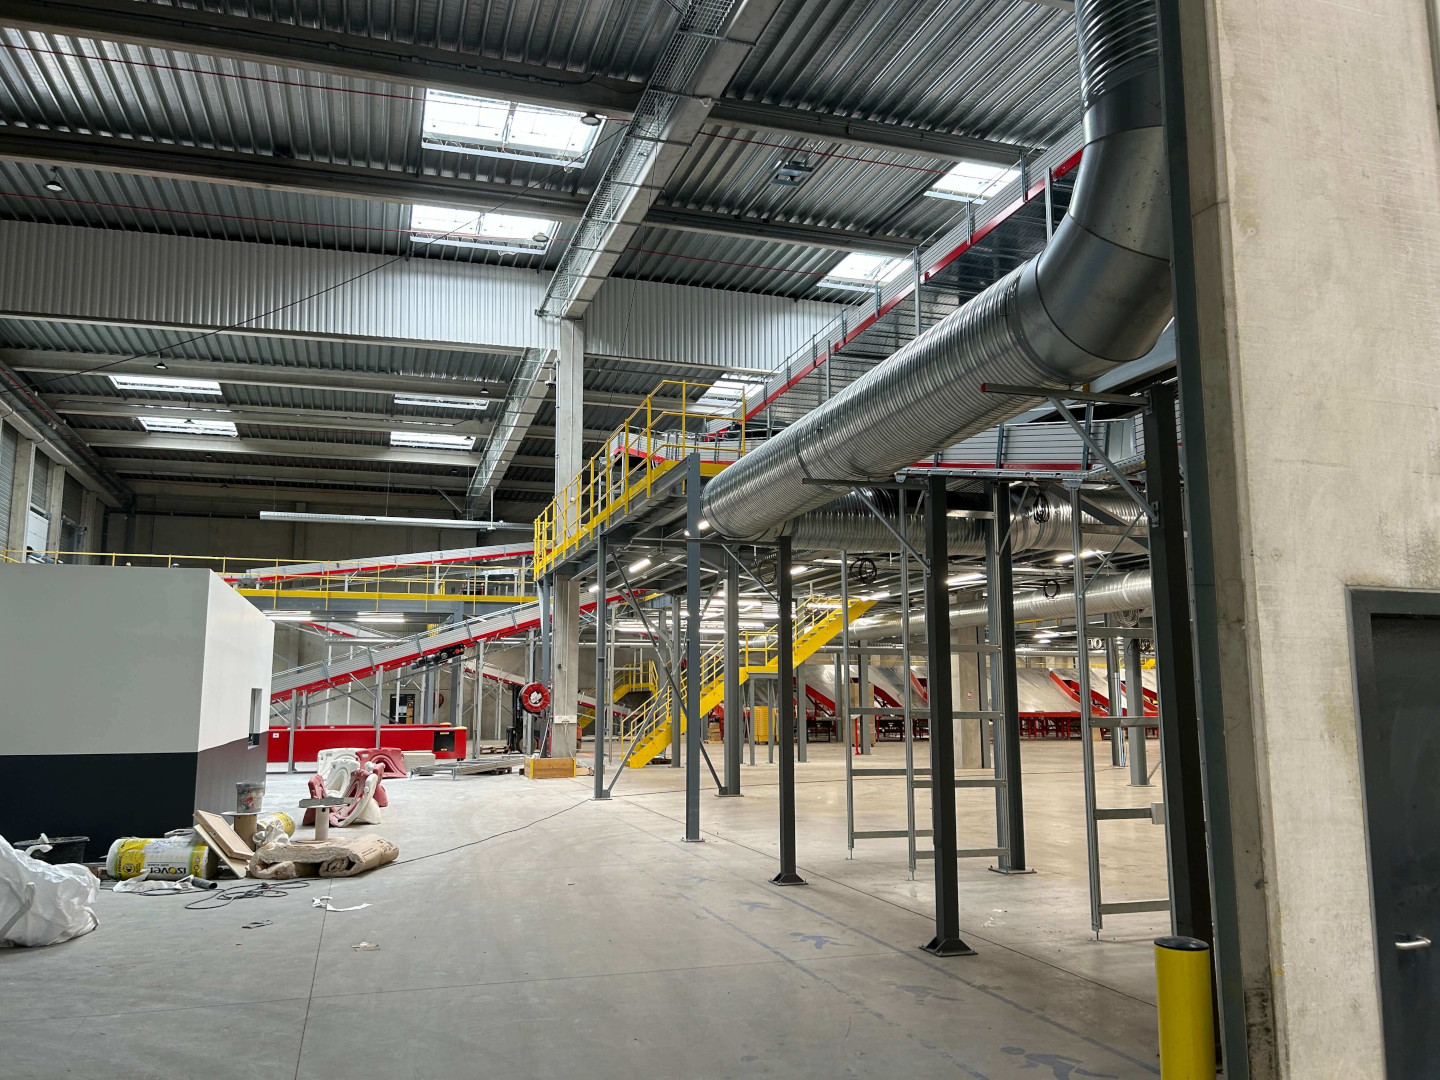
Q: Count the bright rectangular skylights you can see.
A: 9